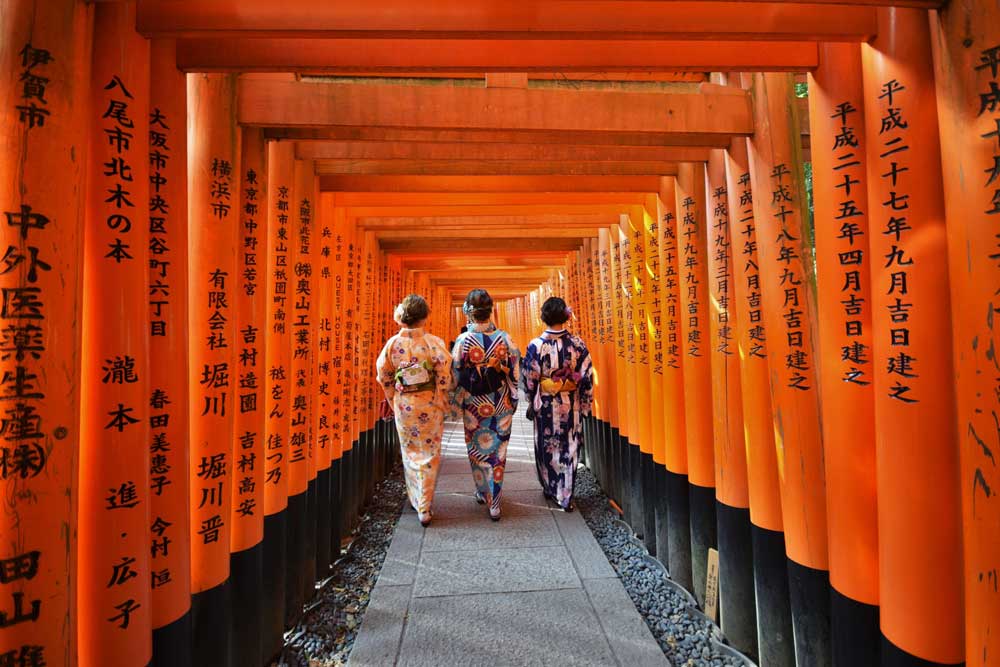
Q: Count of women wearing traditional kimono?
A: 3